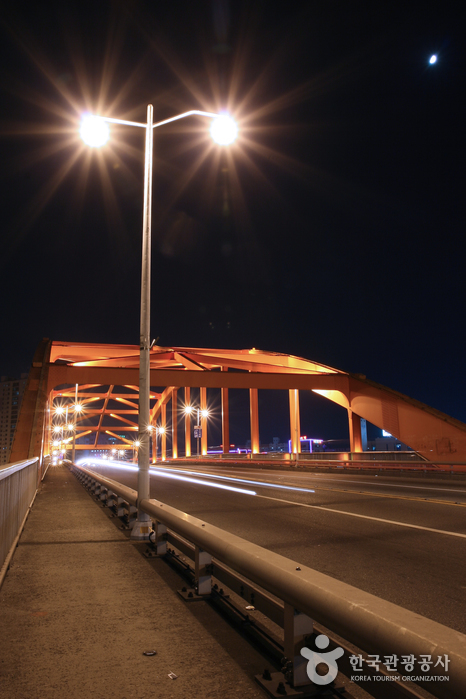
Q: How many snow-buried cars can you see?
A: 0